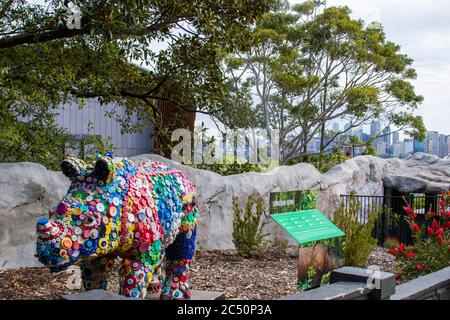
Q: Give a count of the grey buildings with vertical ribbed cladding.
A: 1